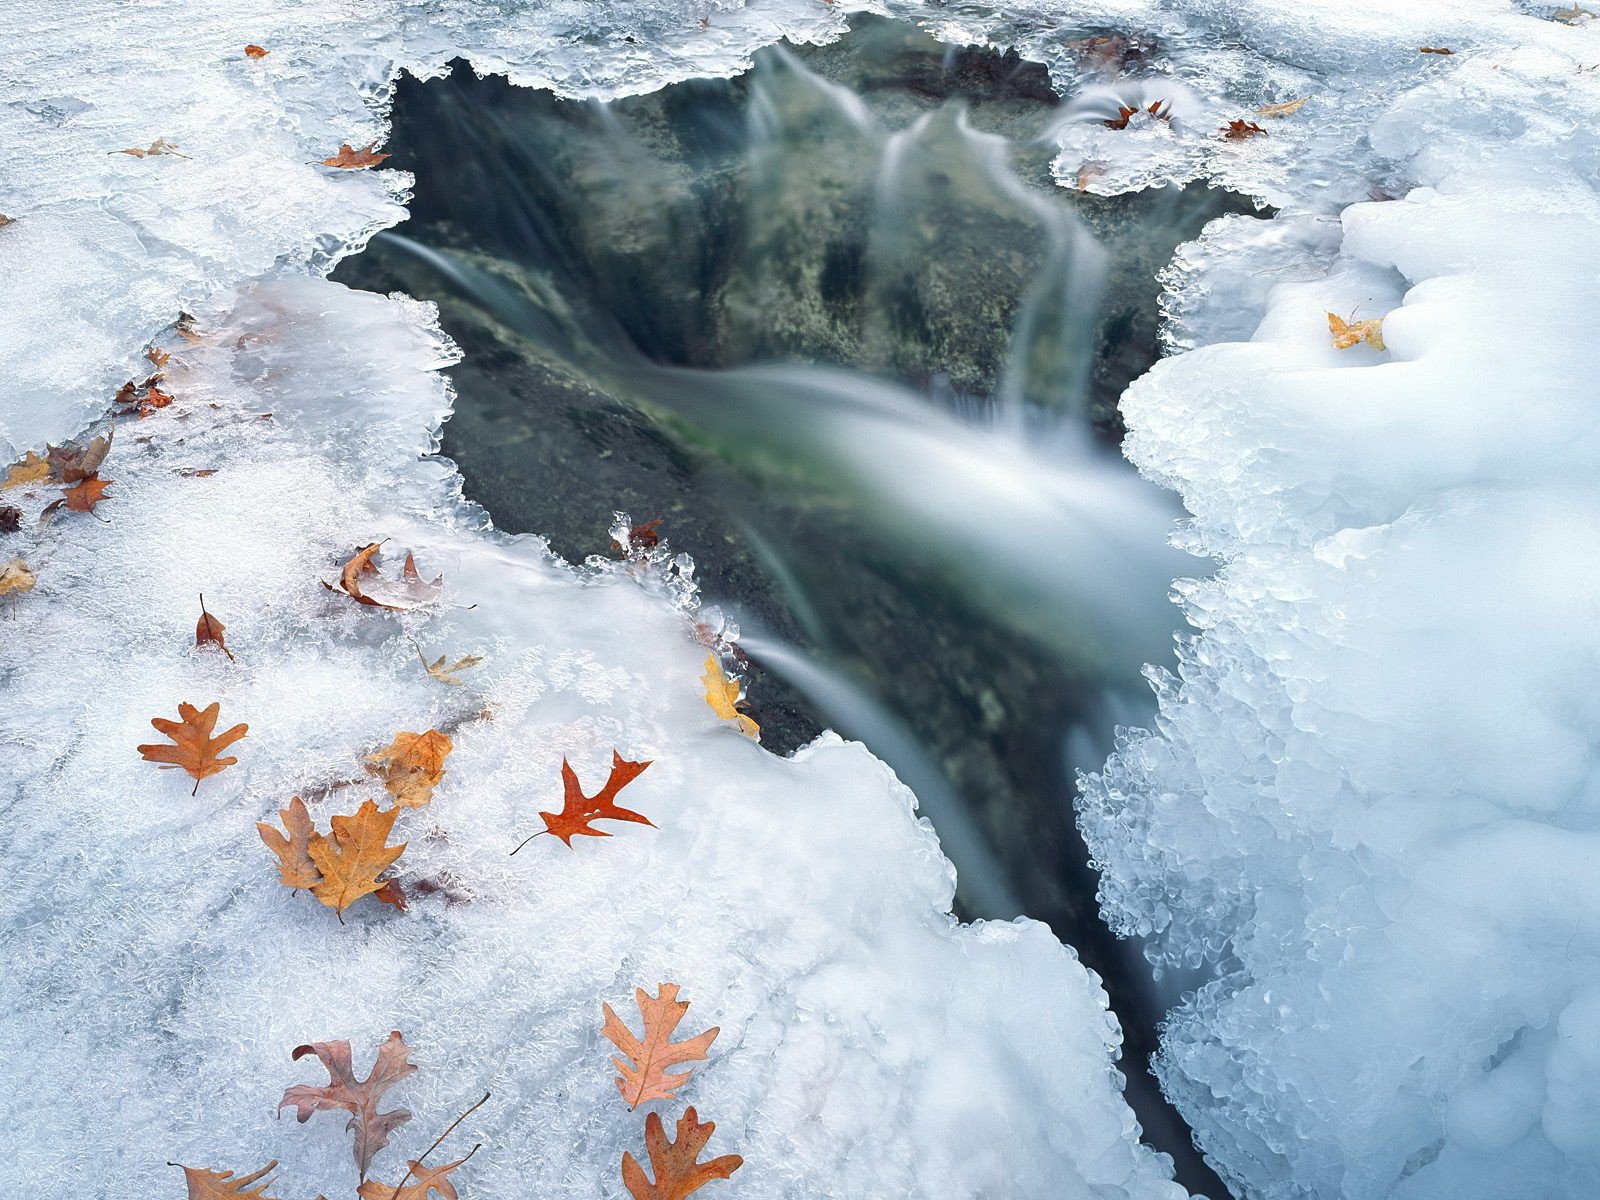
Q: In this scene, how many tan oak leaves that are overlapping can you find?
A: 2